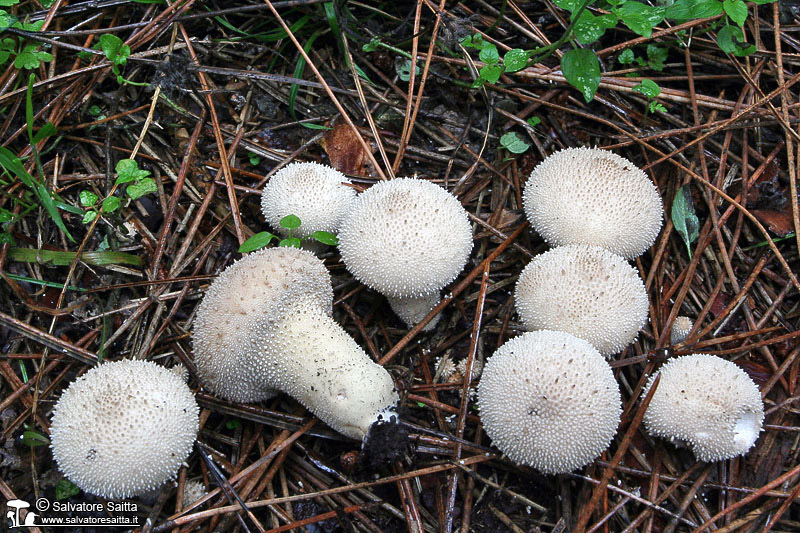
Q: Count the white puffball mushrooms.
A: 8